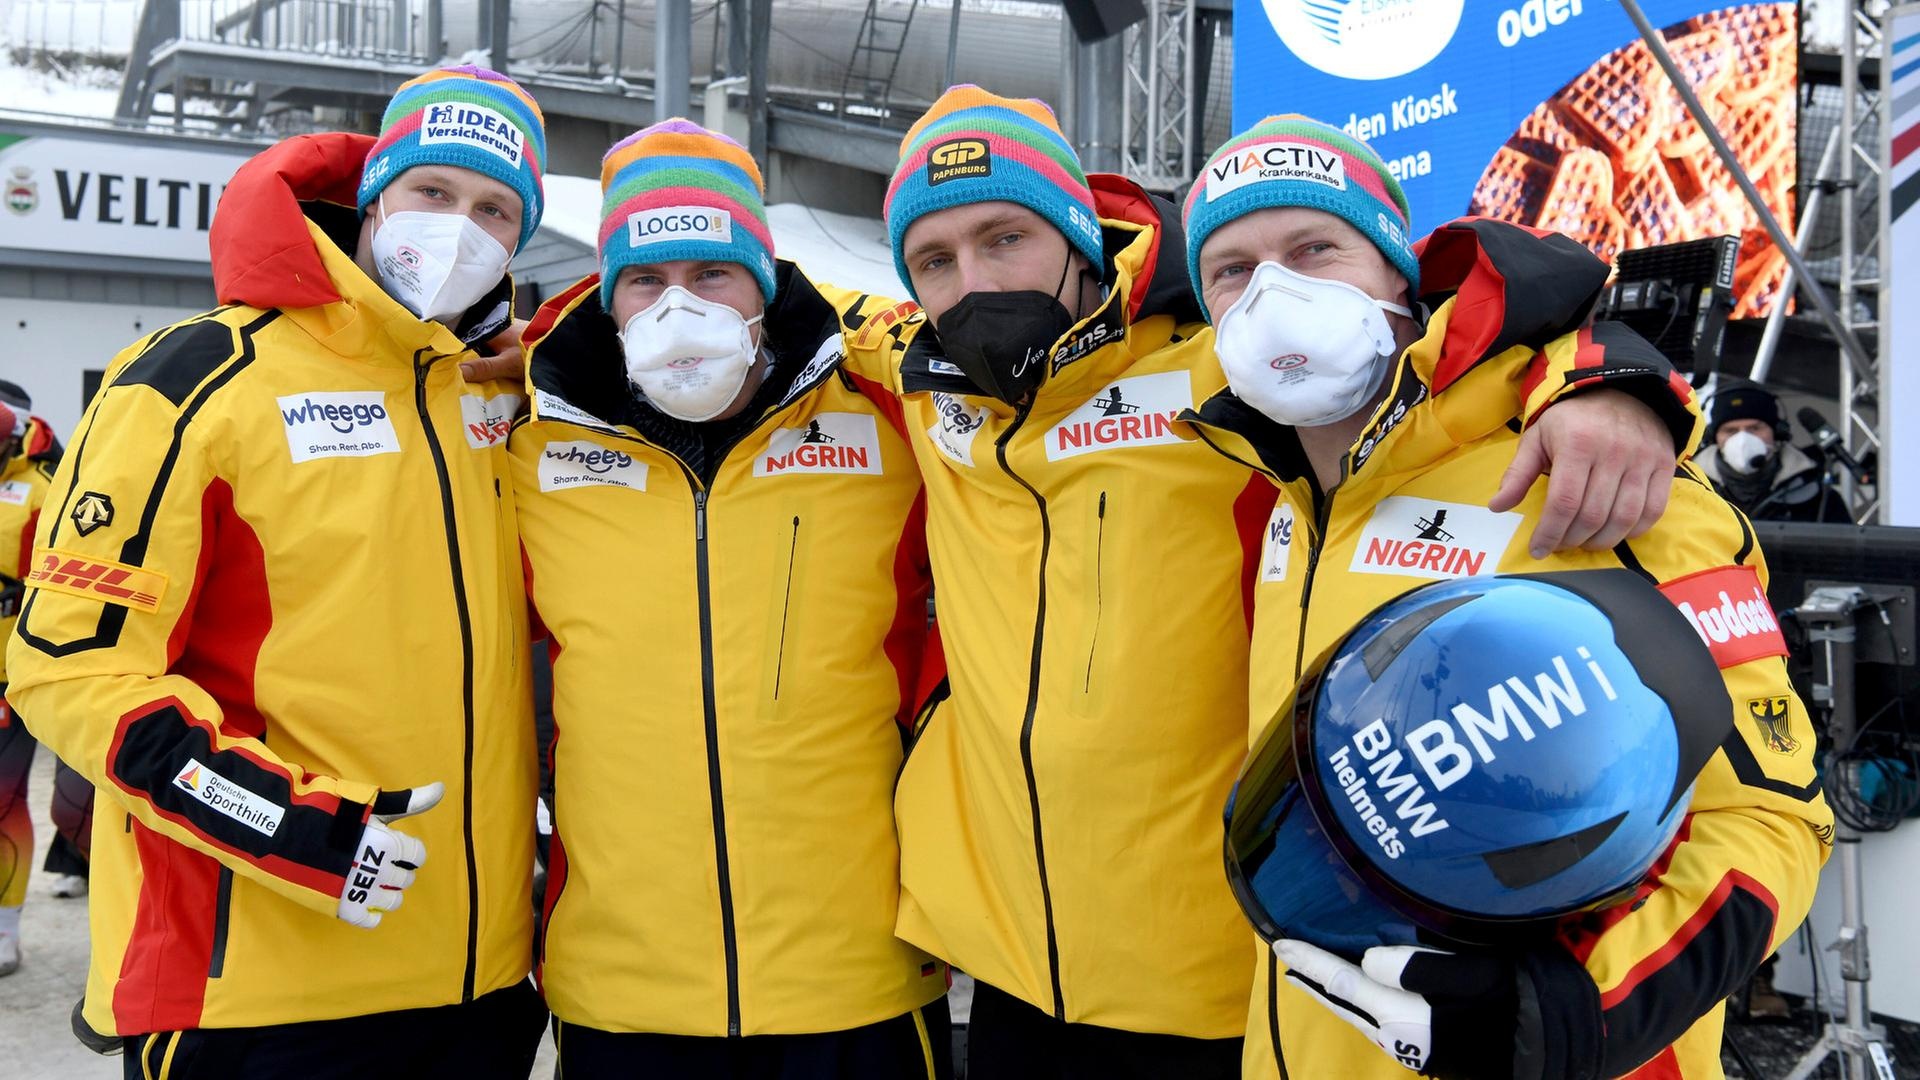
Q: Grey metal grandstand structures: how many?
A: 1